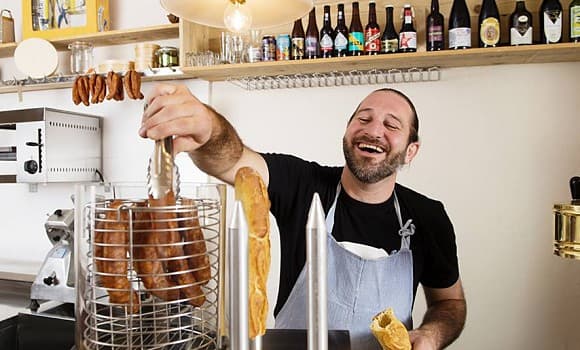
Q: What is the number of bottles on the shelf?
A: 14